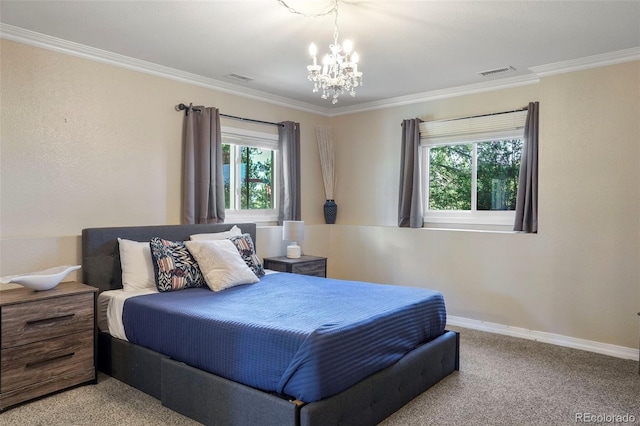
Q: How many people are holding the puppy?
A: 0